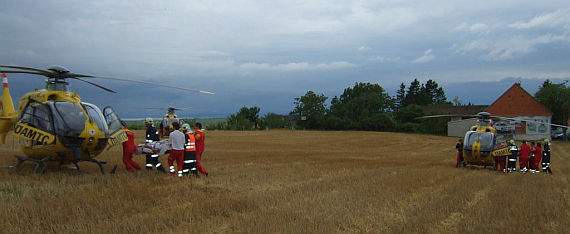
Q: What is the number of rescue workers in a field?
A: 12